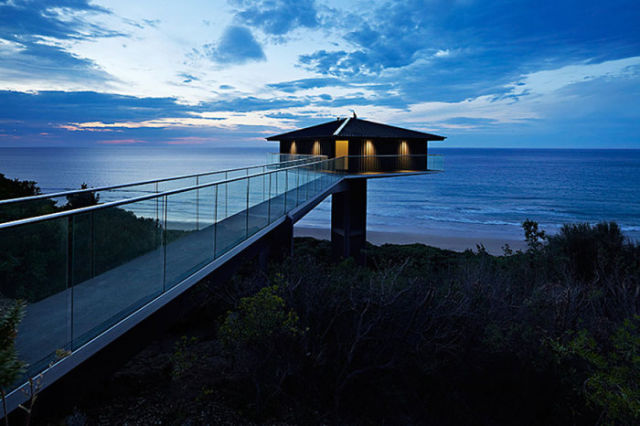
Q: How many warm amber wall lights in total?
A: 4